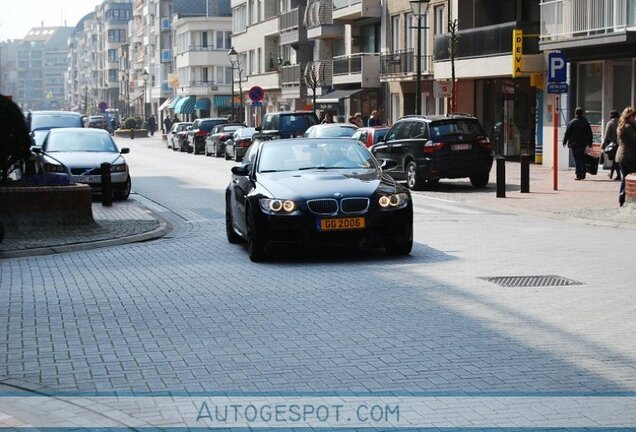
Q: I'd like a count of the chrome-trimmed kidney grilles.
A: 2